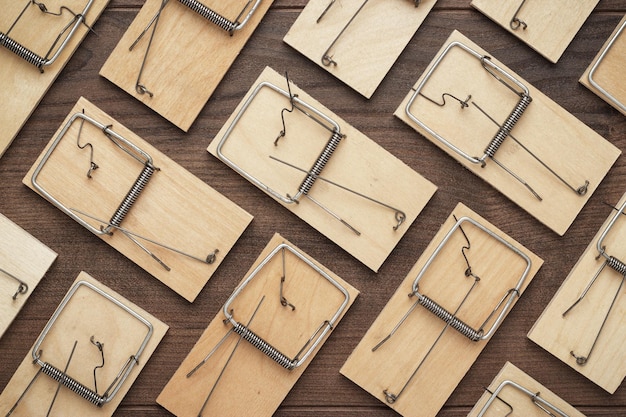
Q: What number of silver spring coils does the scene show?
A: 9